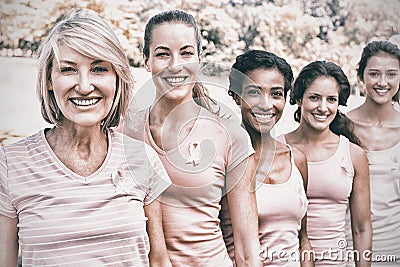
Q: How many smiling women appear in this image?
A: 5